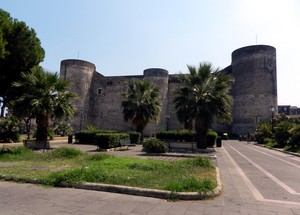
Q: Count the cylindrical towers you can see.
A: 3